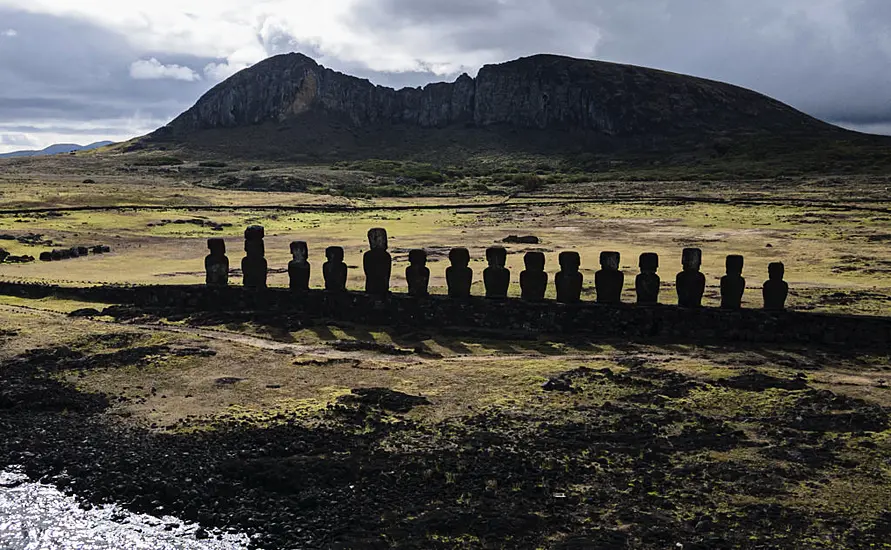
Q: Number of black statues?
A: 15